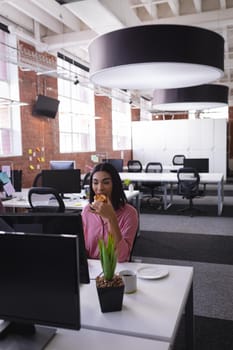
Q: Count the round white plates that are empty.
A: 1